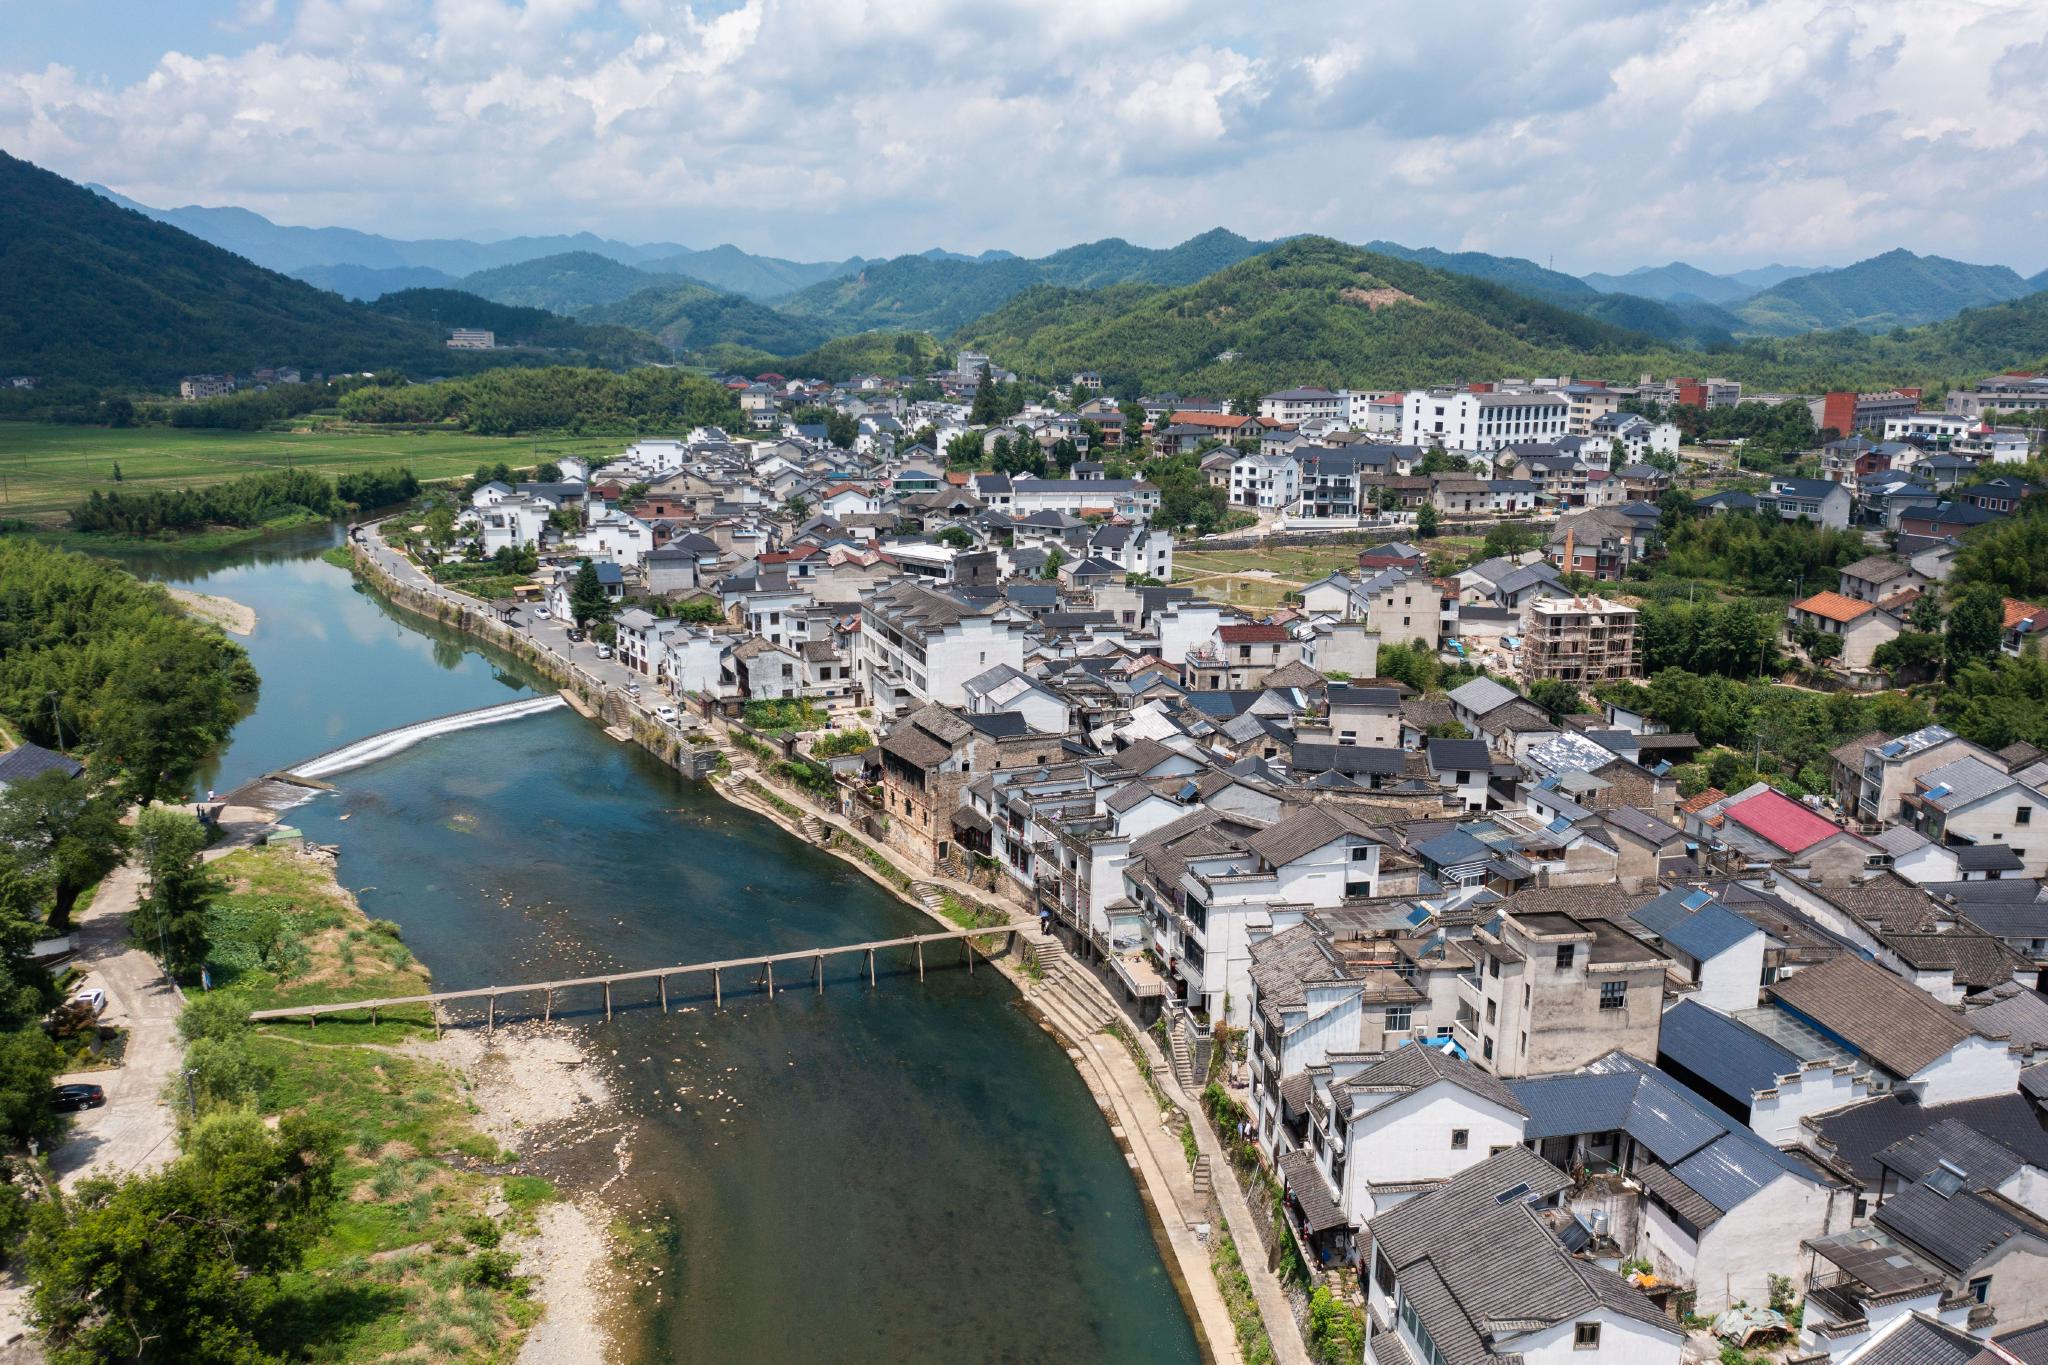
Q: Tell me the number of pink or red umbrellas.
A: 0